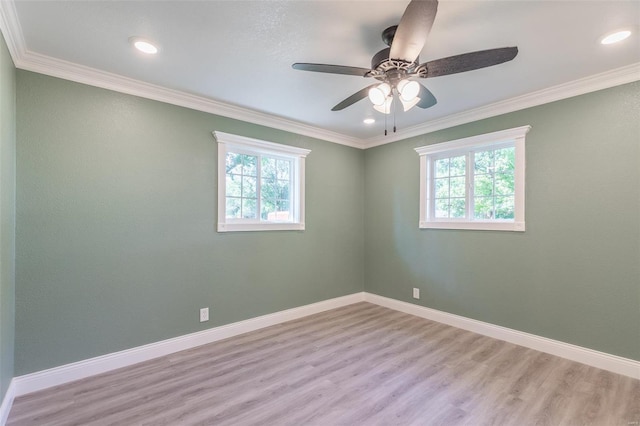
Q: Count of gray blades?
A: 5